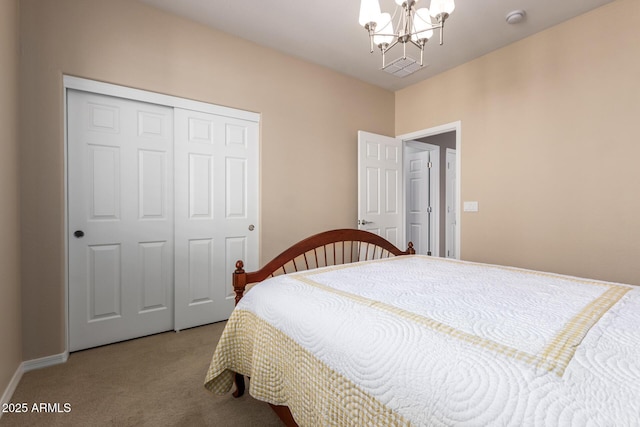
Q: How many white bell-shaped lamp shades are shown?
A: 5